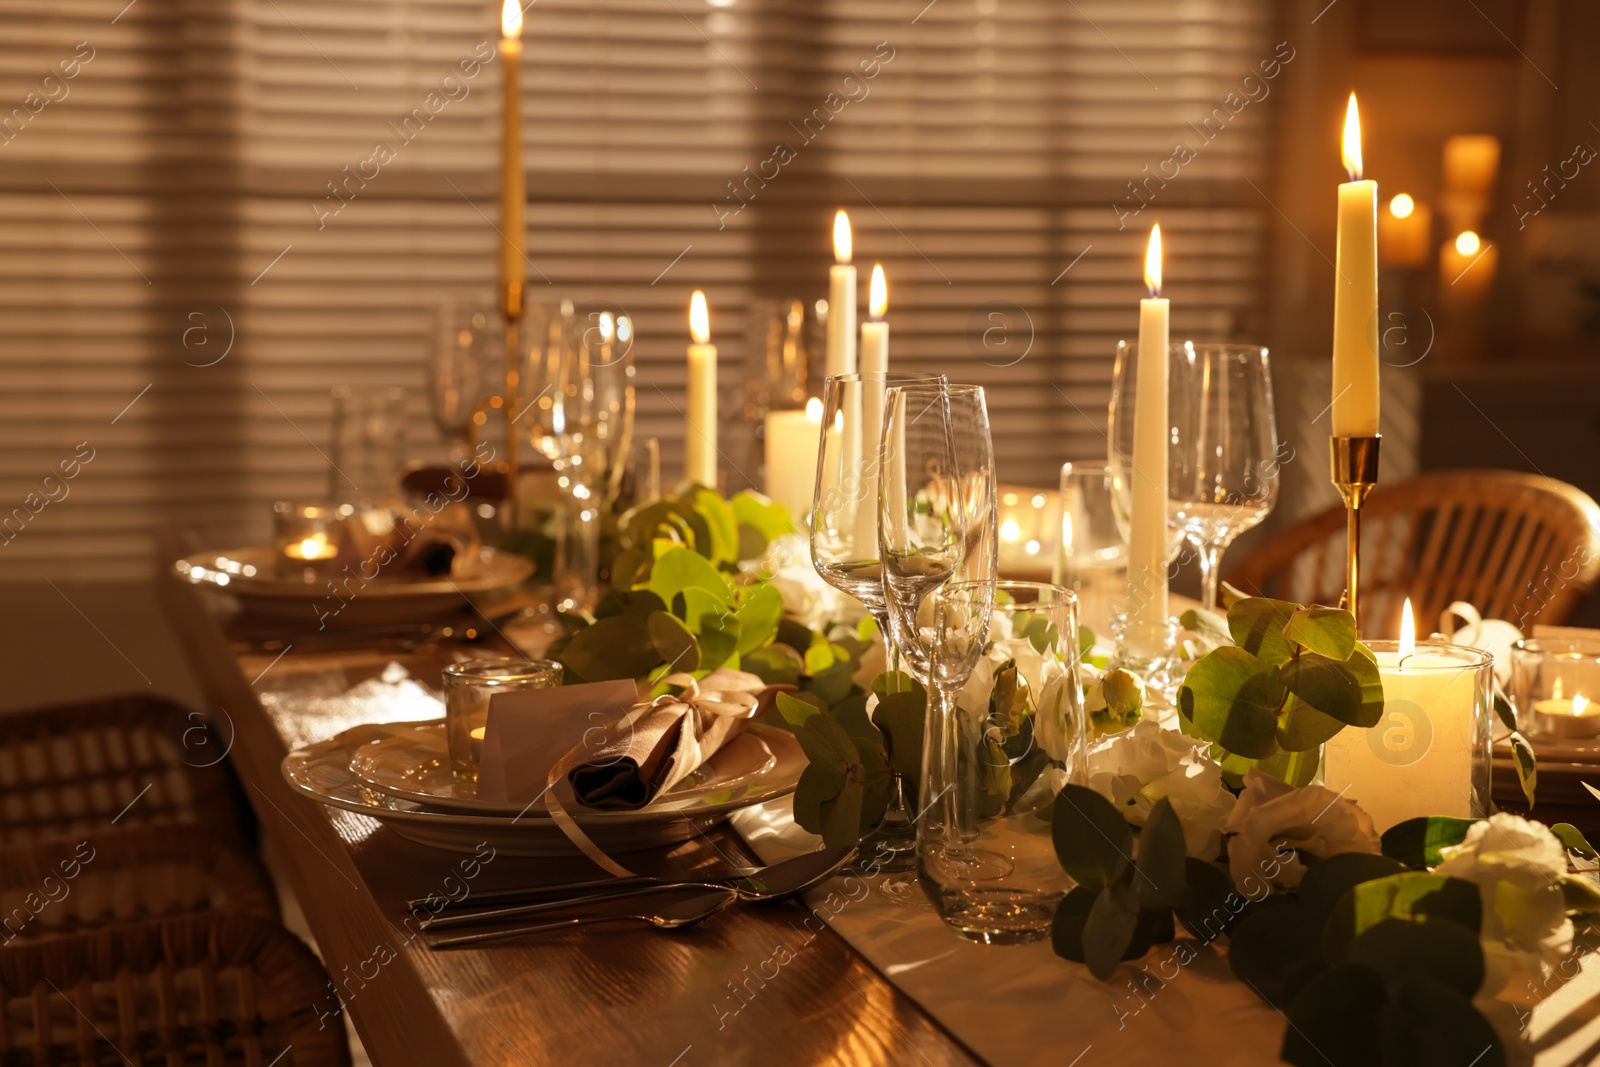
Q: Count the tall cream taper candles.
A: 6